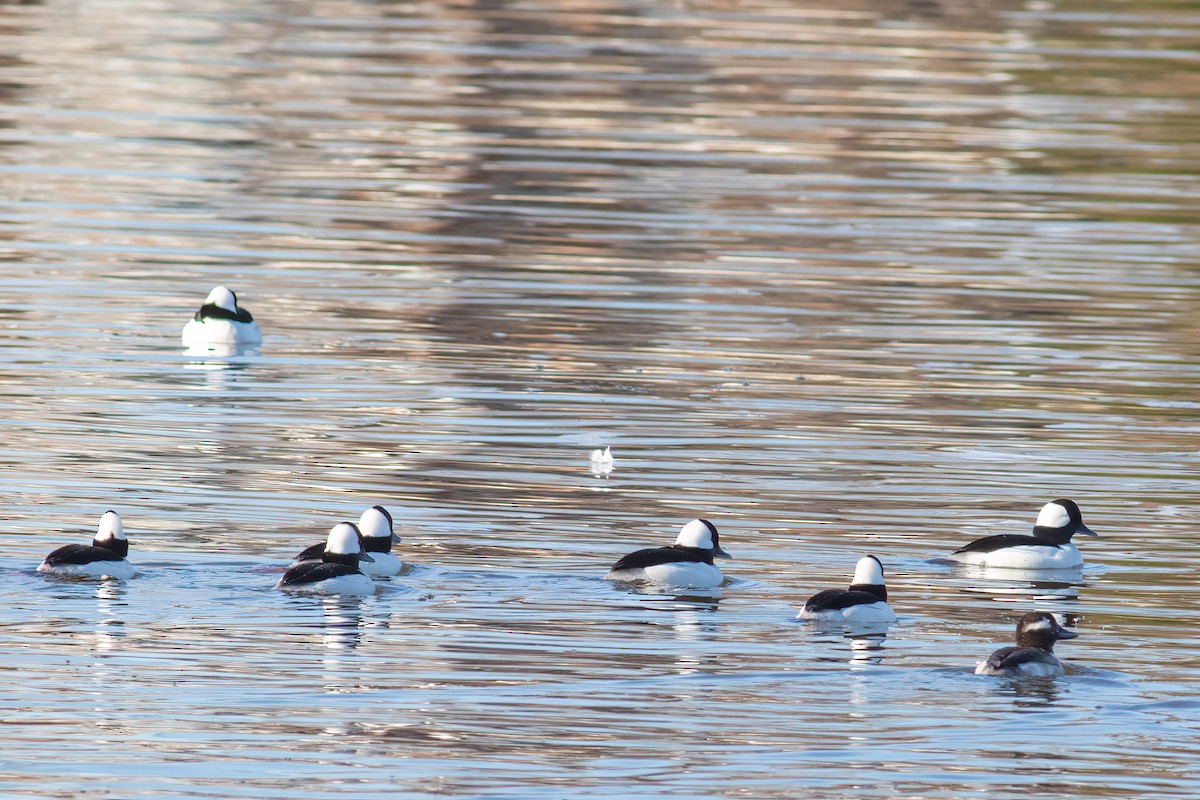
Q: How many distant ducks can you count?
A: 1